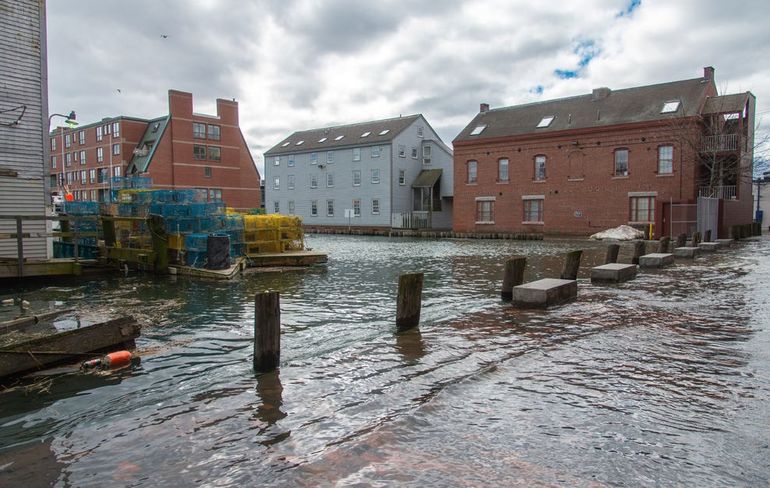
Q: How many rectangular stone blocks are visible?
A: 6